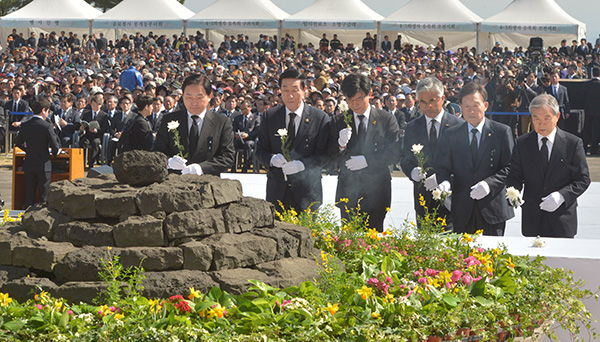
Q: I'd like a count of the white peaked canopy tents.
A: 6